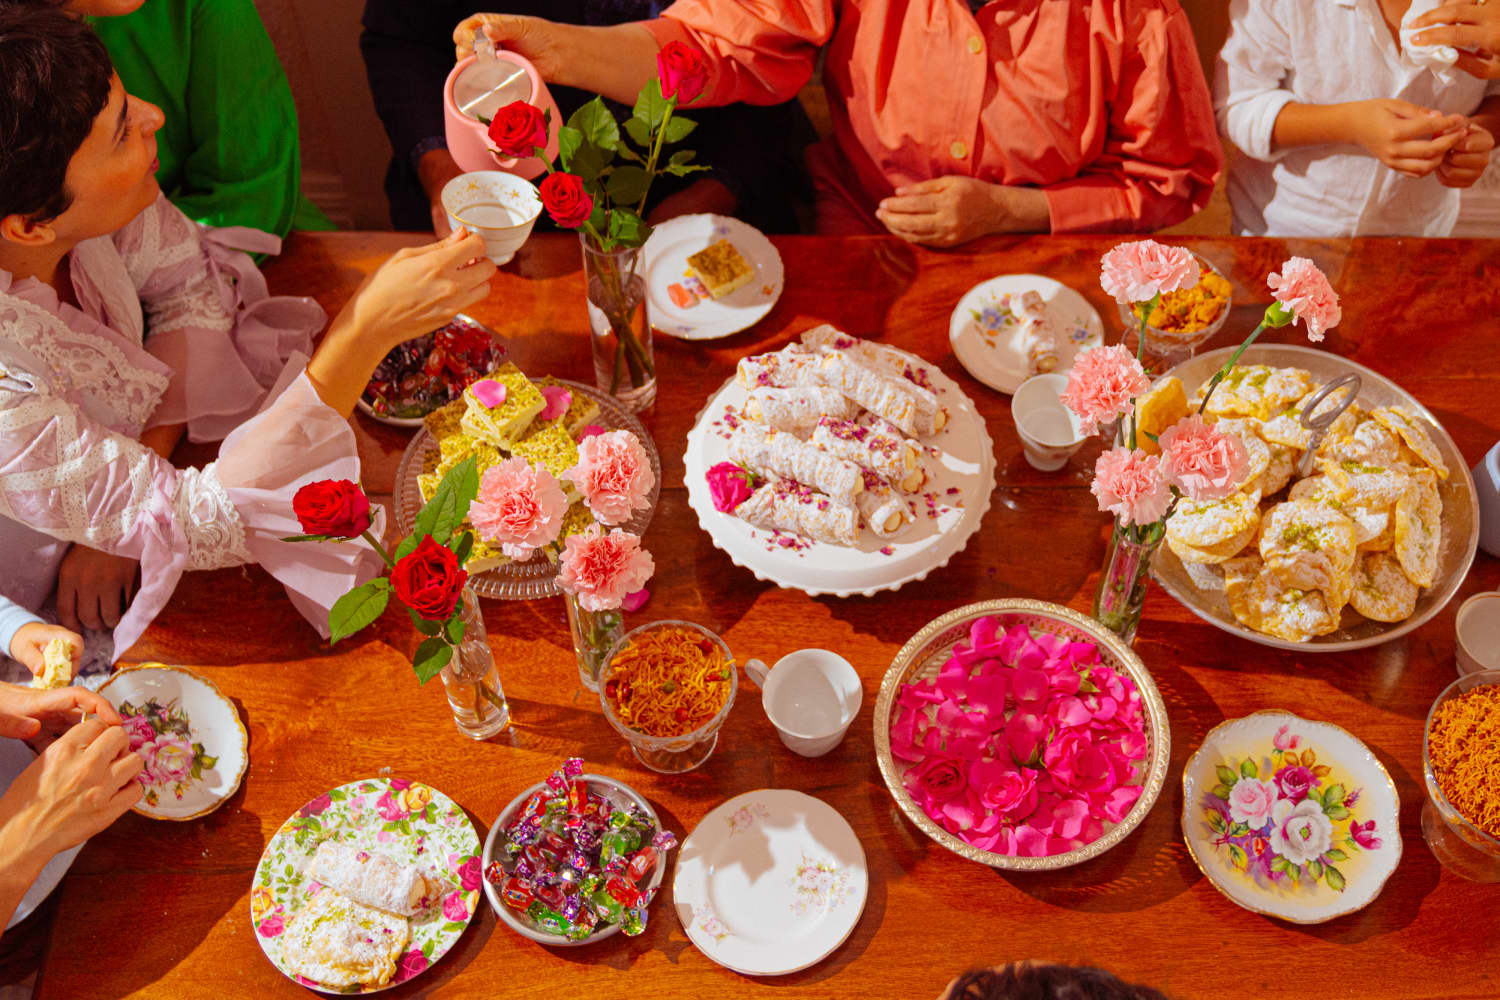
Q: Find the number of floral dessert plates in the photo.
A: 6